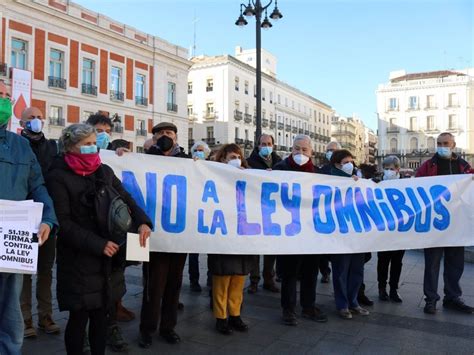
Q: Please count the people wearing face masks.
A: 13